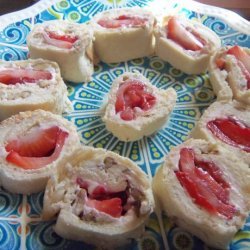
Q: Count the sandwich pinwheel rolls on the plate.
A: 10